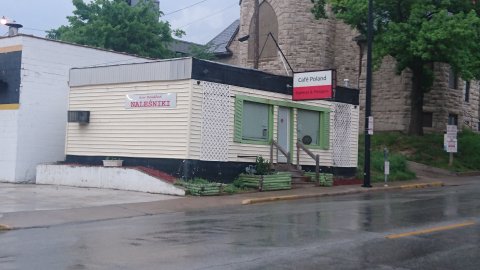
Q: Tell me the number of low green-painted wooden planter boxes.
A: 3